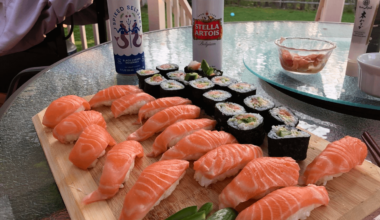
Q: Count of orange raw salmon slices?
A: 15